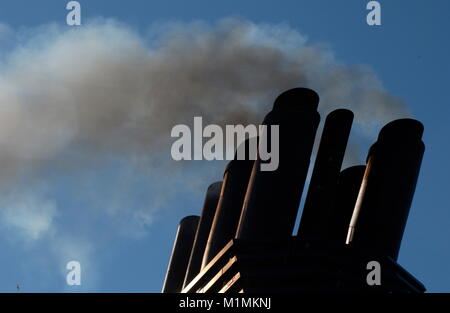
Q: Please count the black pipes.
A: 7